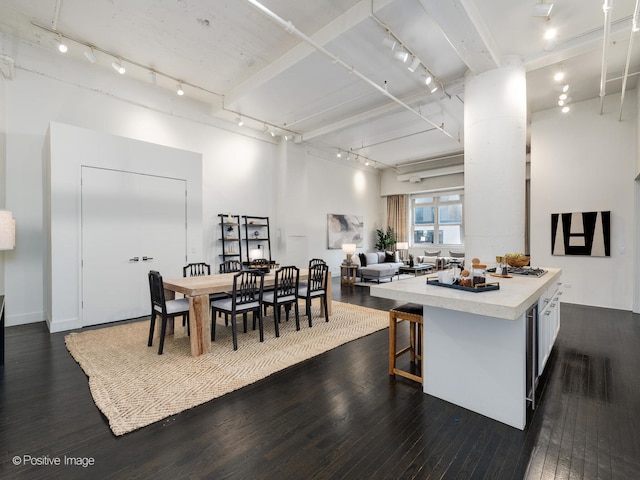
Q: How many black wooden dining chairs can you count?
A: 8